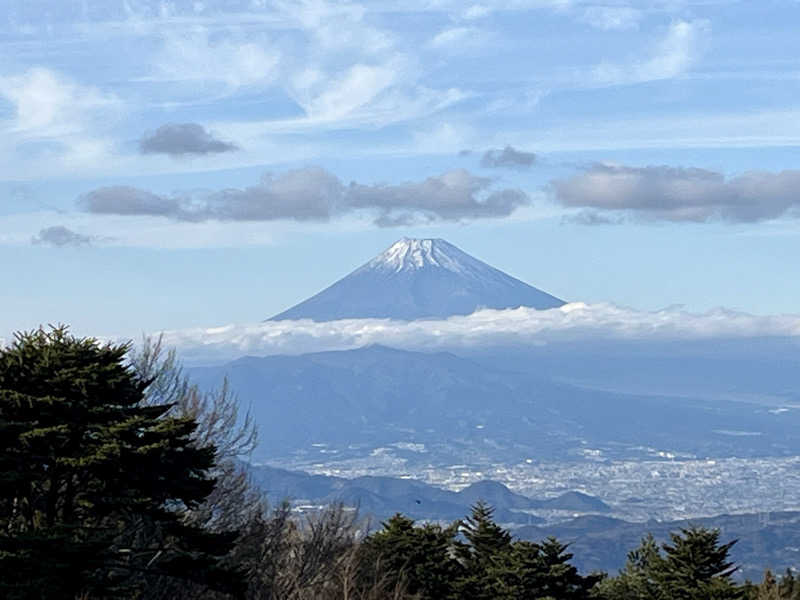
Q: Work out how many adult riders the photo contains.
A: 0